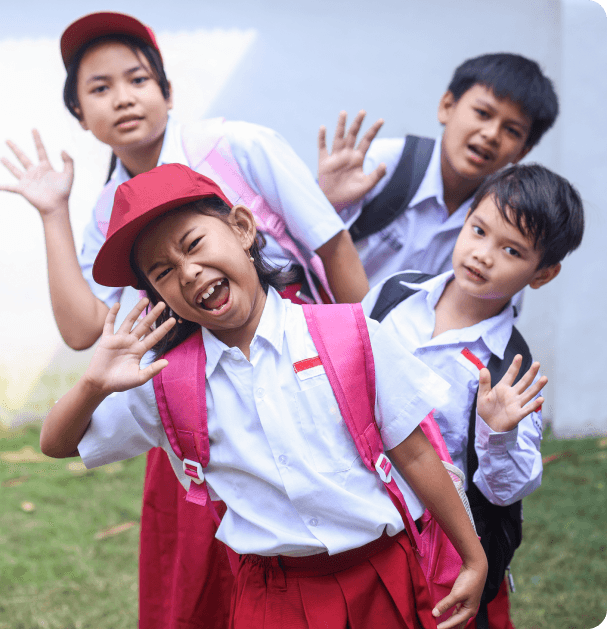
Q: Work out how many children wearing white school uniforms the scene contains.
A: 4